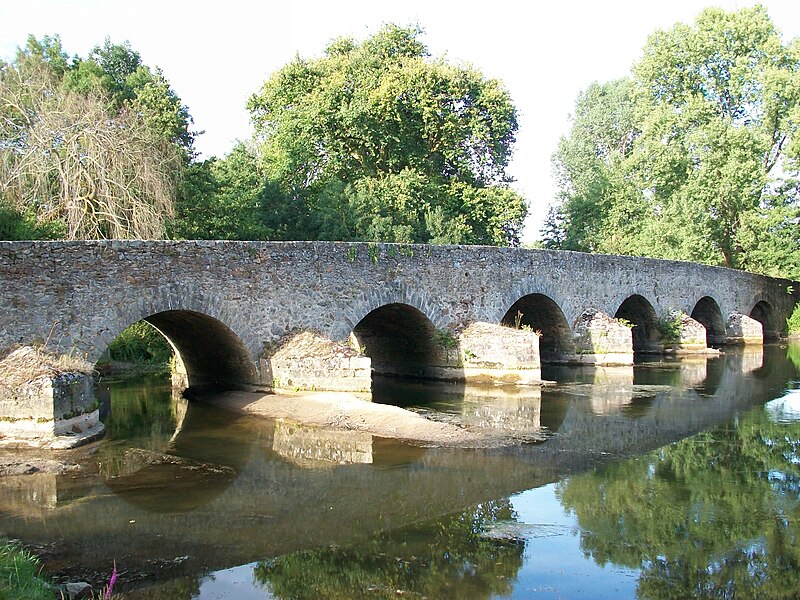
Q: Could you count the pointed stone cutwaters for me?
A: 6